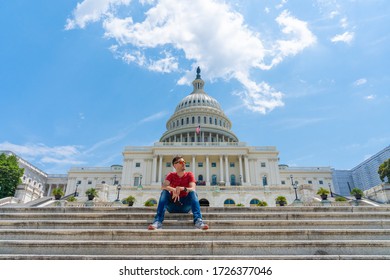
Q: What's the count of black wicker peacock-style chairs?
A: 0